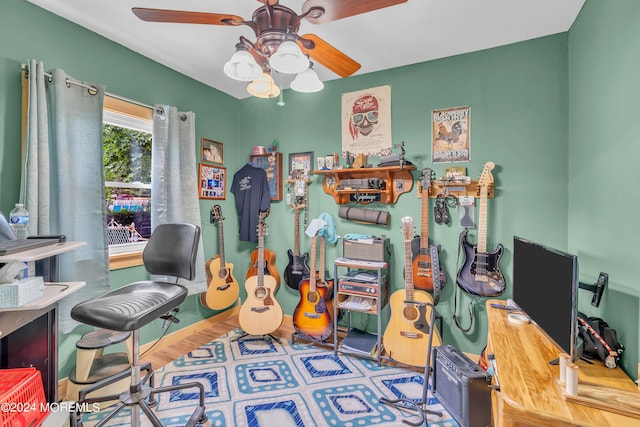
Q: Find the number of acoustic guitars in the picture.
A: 5